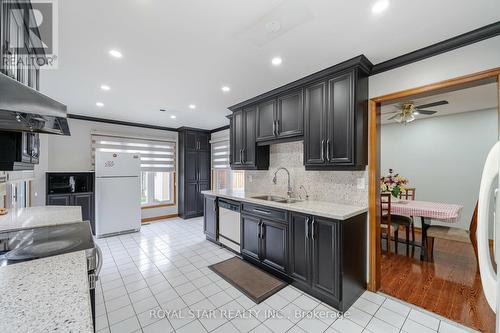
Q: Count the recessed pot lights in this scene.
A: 8